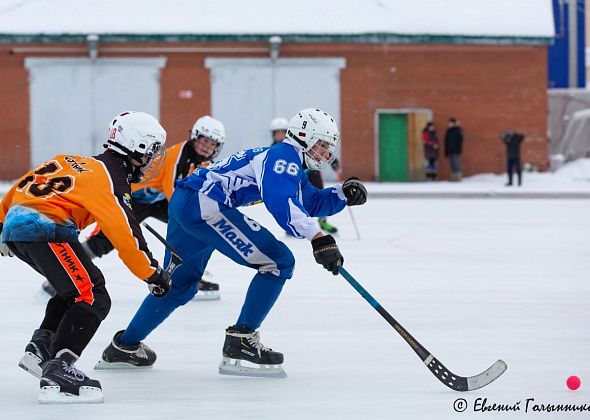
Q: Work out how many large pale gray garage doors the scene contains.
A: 2